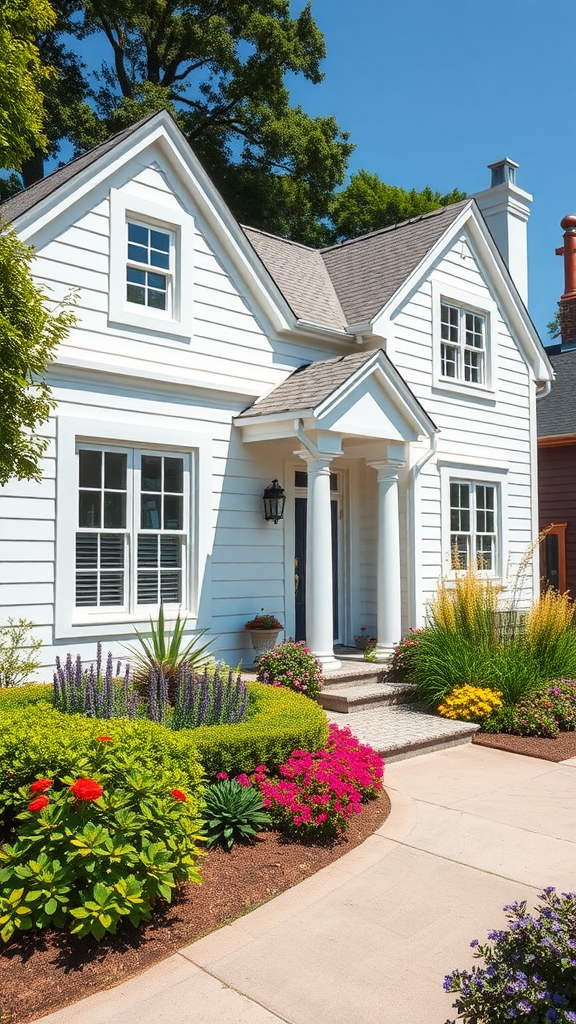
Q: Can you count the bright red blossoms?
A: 5